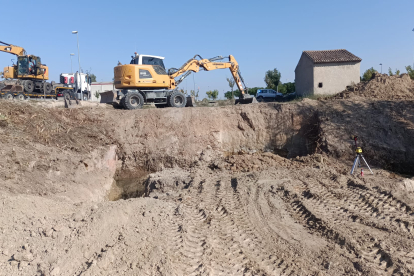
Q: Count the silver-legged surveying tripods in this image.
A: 1